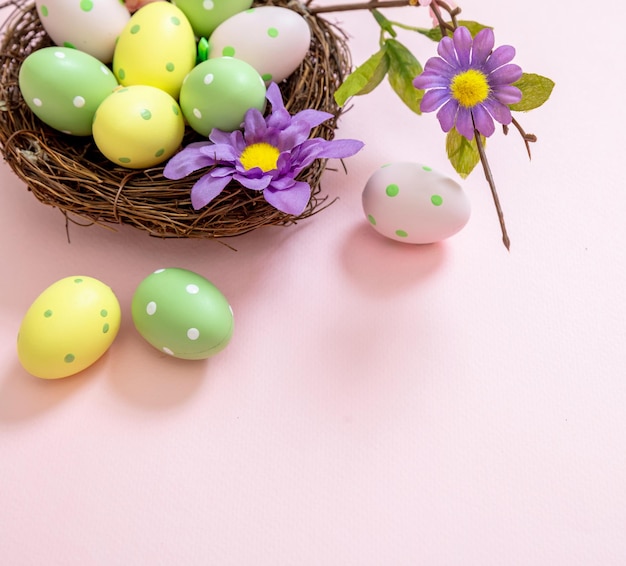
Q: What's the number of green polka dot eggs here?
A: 4